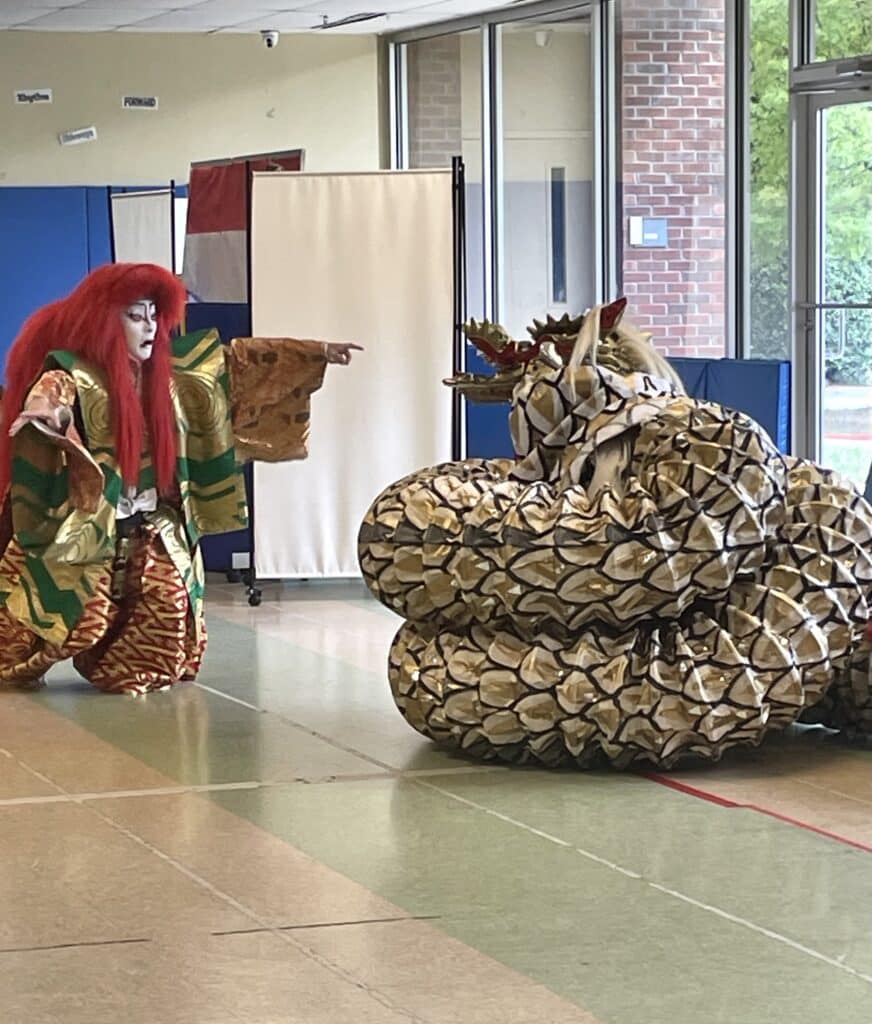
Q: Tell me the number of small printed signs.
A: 3